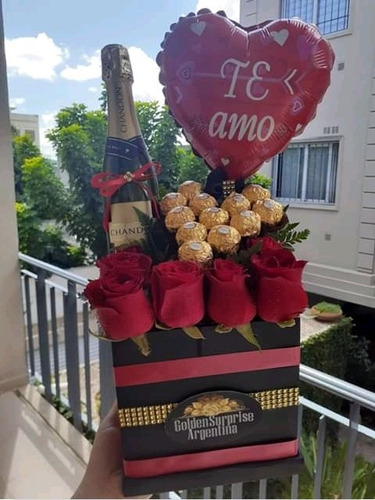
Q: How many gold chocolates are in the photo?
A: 12